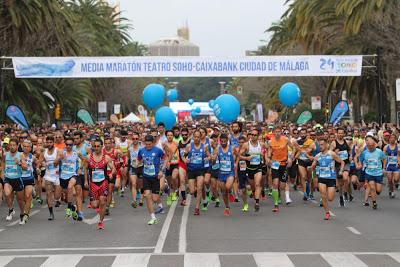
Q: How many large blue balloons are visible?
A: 4